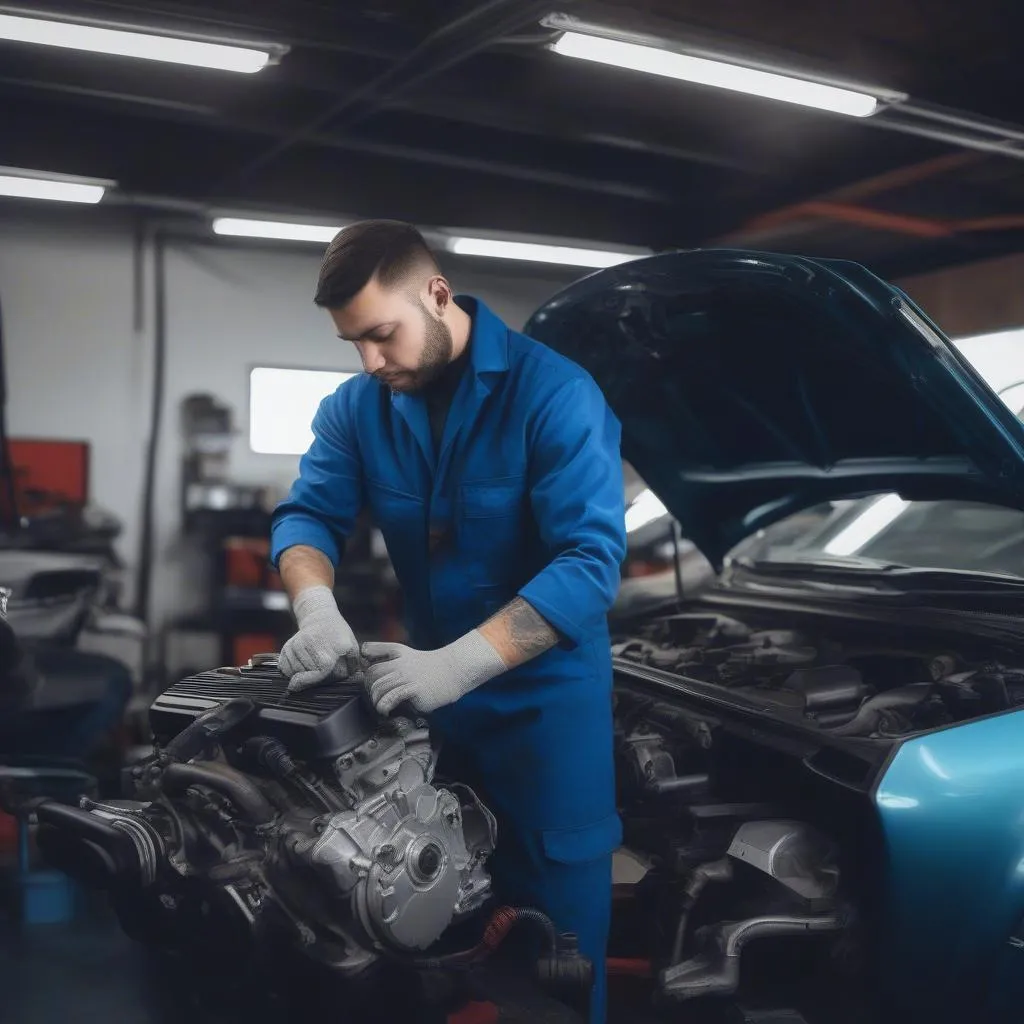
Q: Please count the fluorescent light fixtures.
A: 5